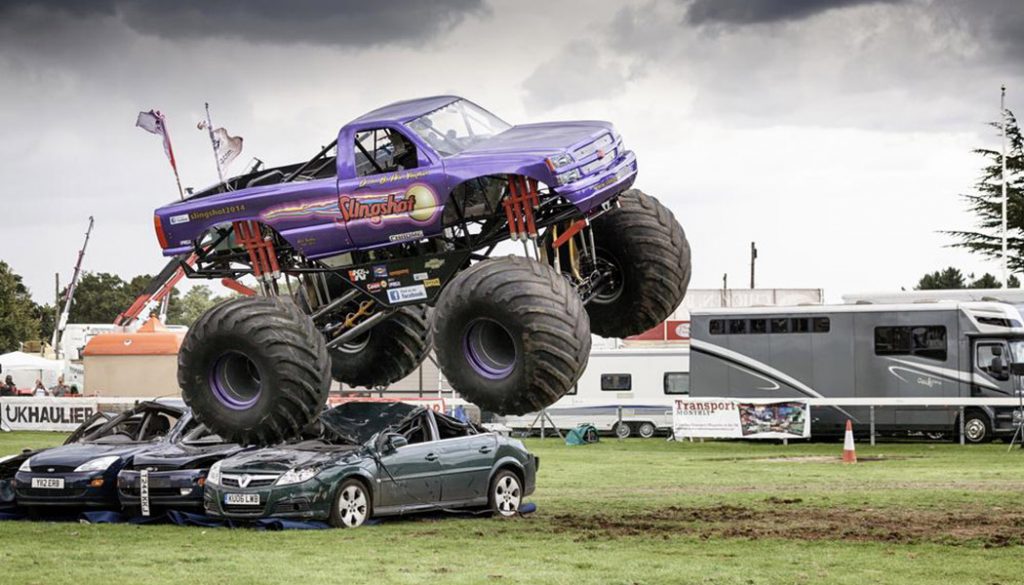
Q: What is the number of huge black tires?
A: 4